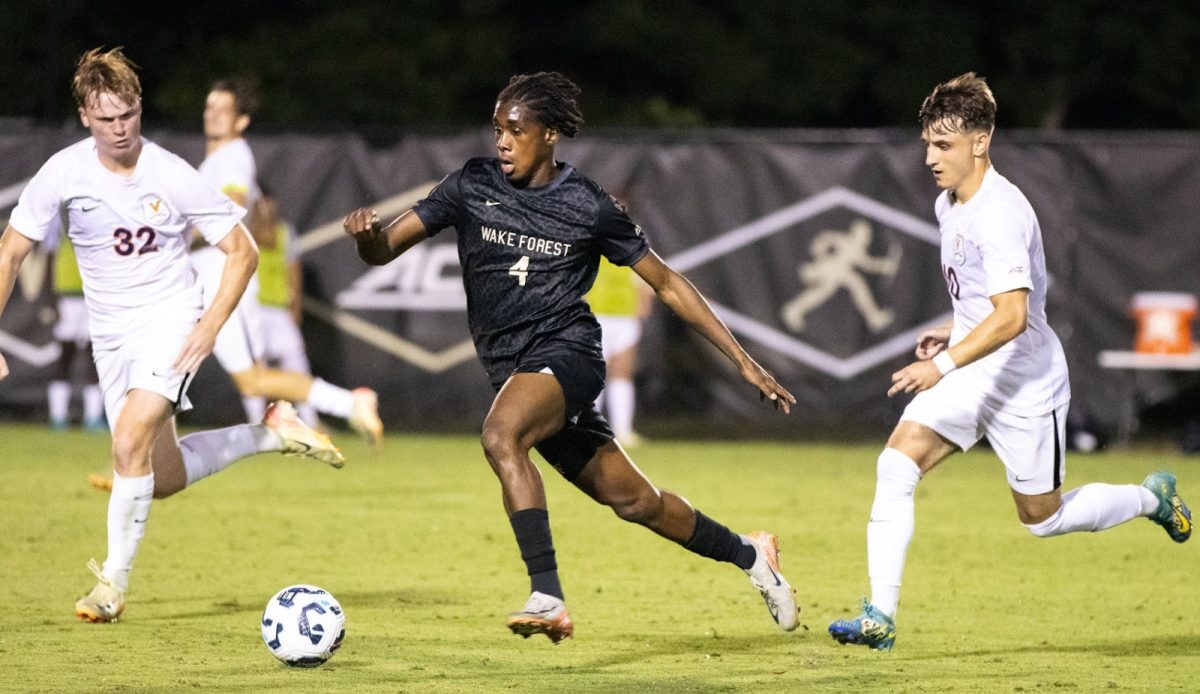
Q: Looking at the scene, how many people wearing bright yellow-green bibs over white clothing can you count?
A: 3